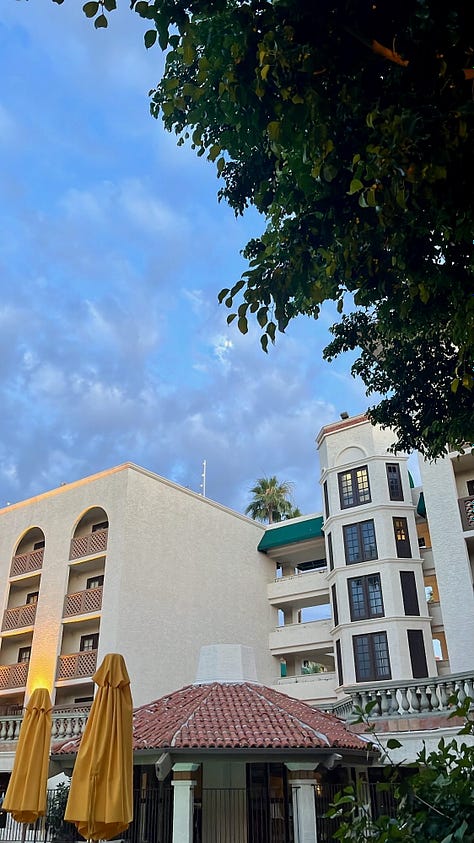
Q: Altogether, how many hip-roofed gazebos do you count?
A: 1